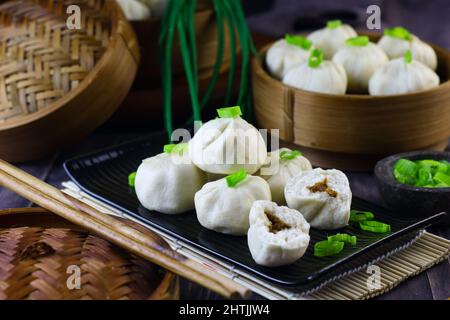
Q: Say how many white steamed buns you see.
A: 12